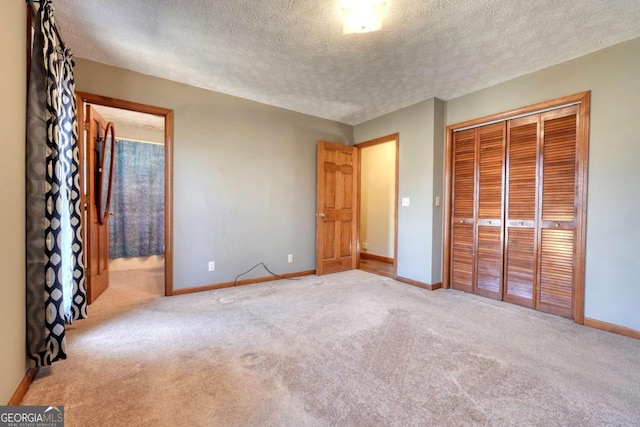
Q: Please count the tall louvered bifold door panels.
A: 4